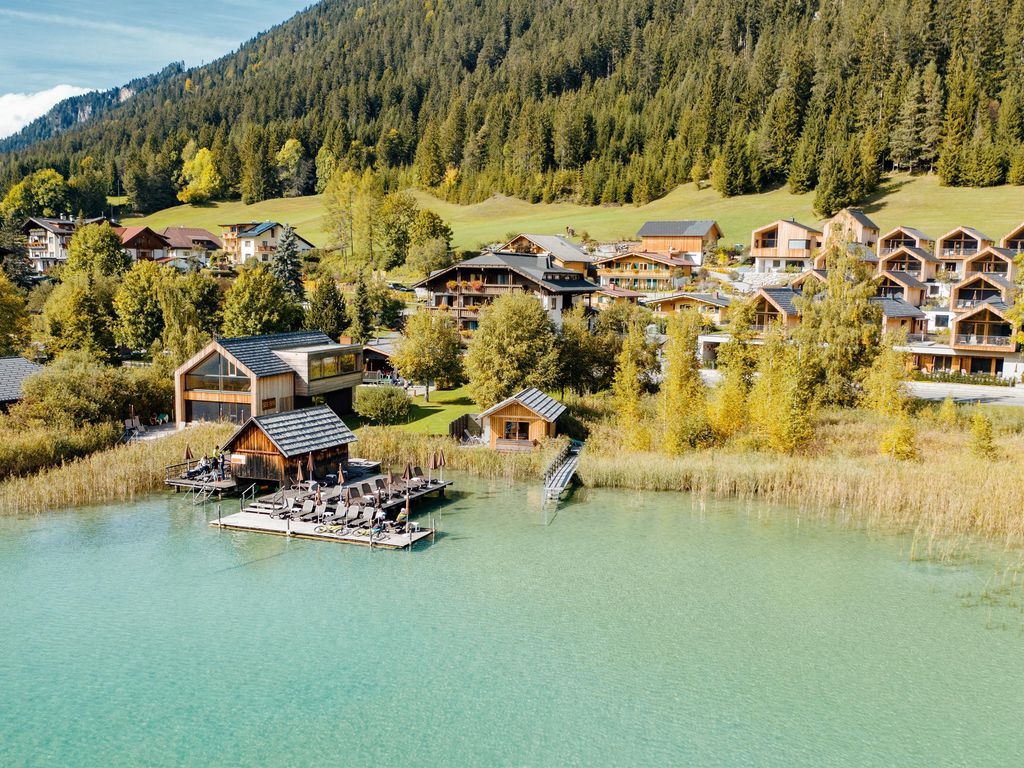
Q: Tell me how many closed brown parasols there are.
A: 12